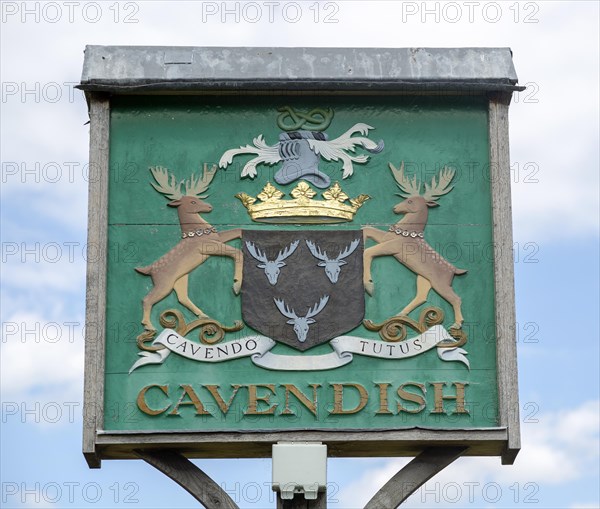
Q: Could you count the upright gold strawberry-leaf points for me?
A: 5